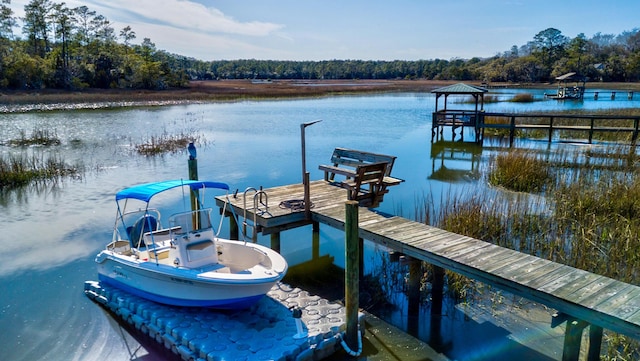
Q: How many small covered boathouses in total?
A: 2